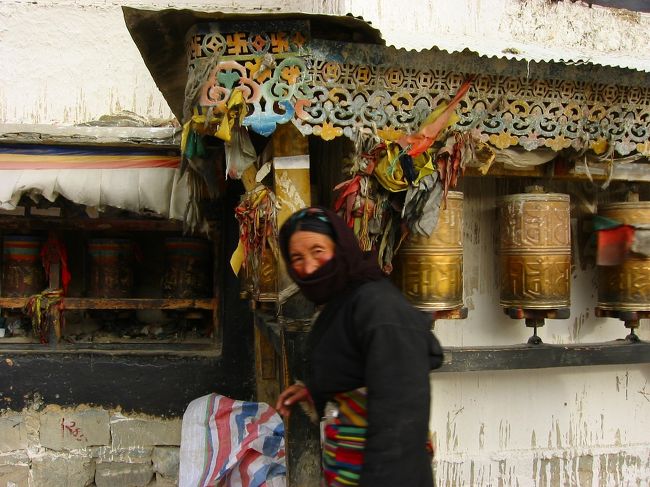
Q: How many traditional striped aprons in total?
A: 1